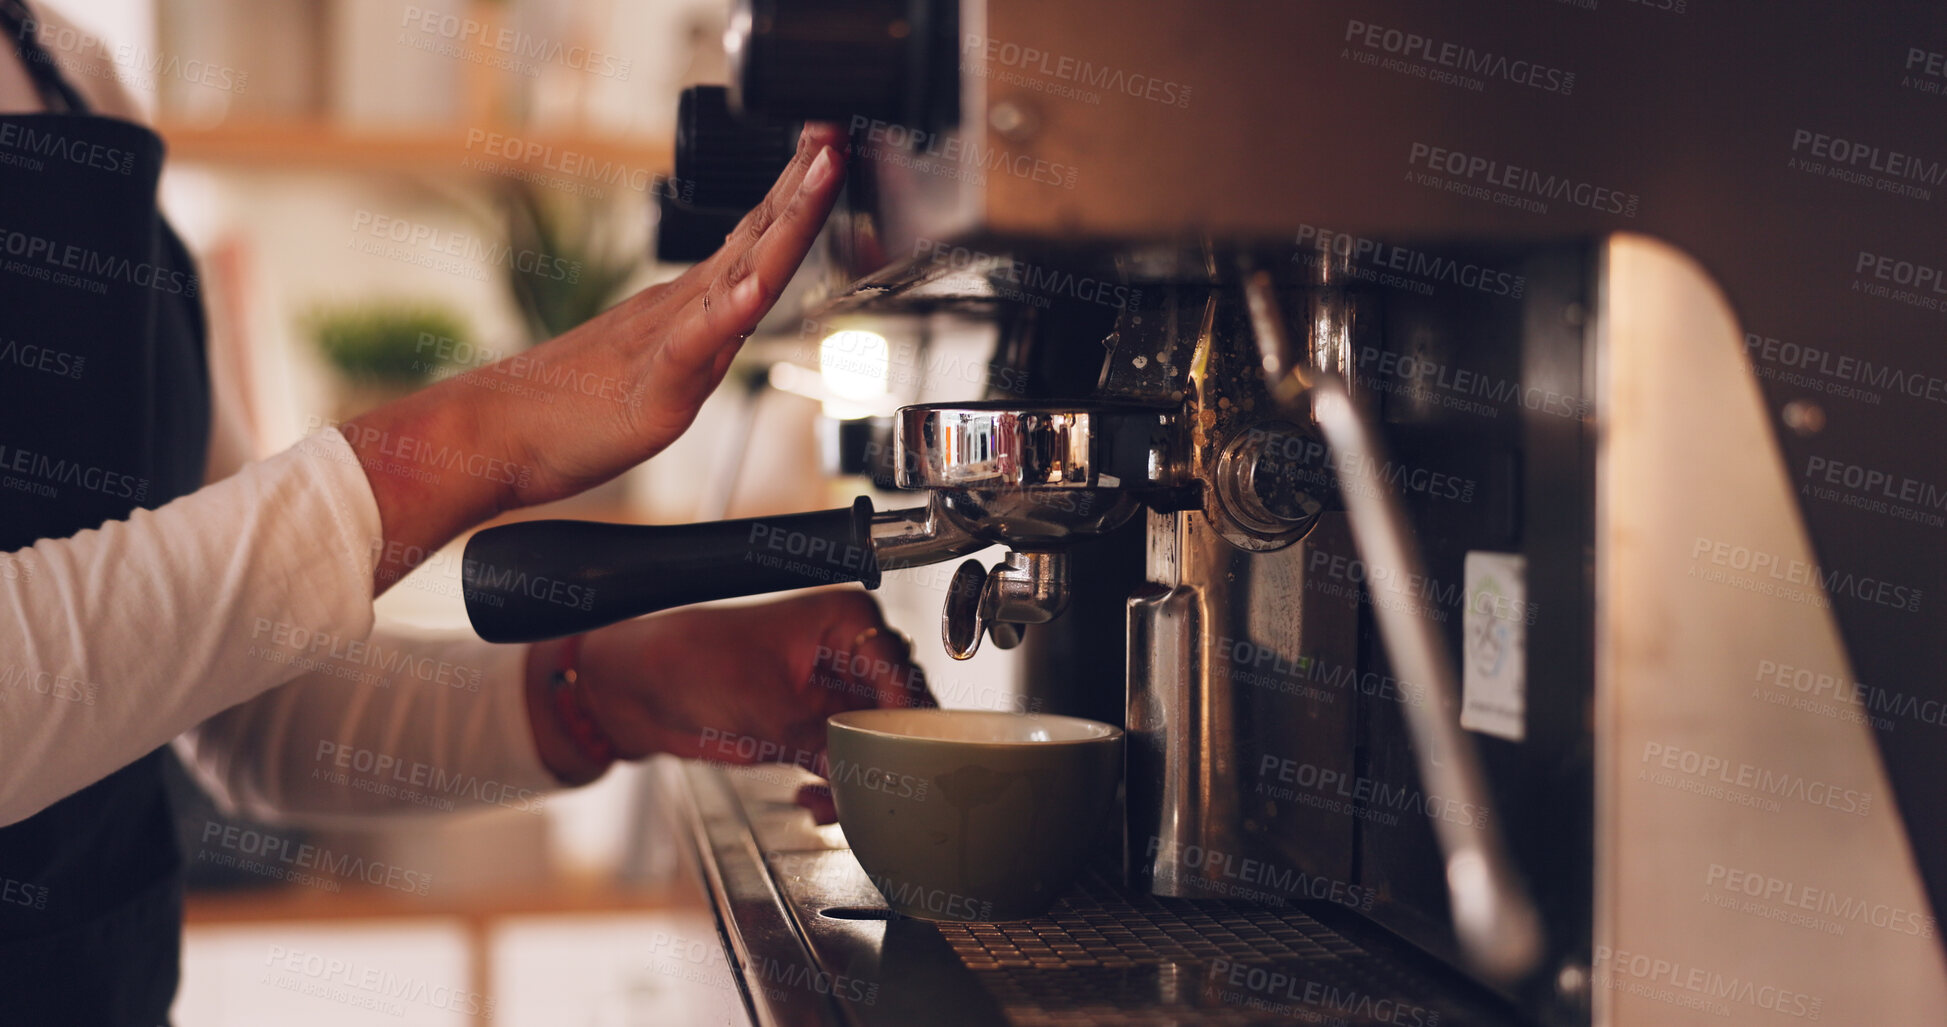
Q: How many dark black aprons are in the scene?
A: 1